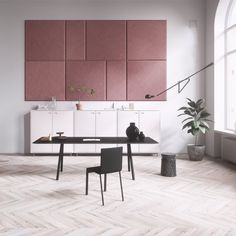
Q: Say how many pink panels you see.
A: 8